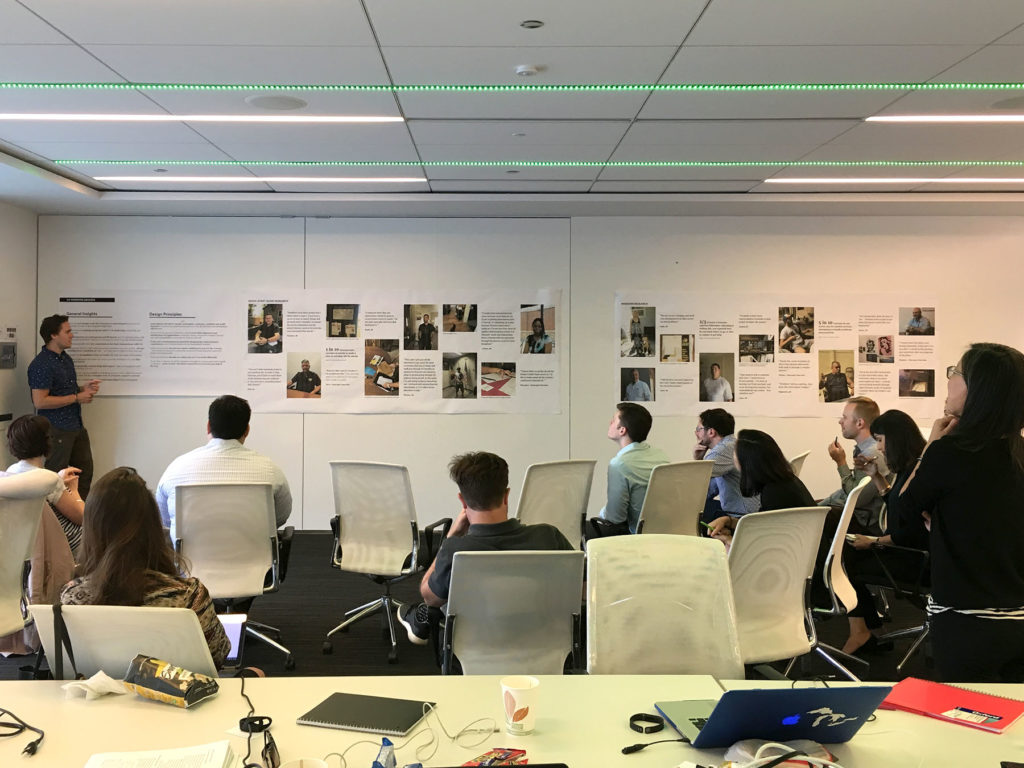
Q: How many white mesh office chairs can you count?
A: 11